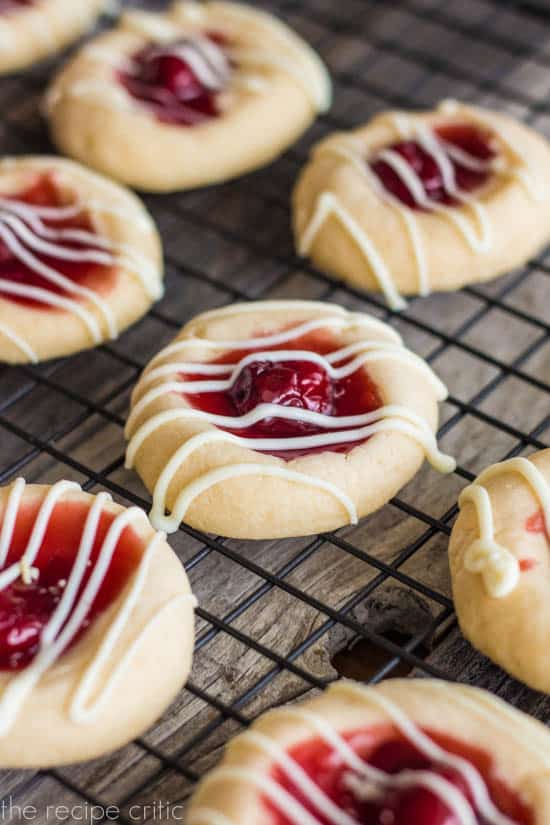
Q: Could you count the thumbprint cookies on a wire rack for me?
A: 8